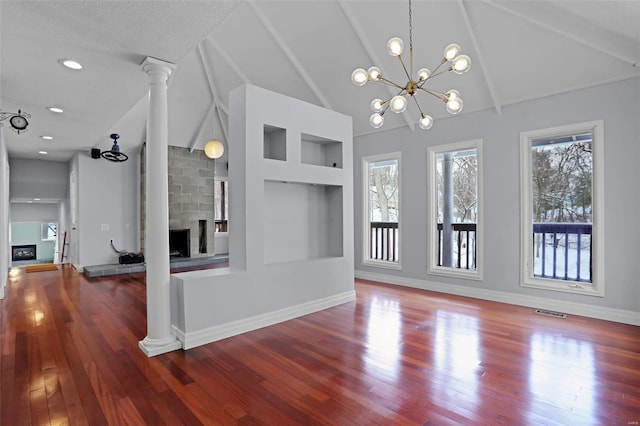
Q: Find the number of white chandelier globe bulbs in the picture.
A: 12